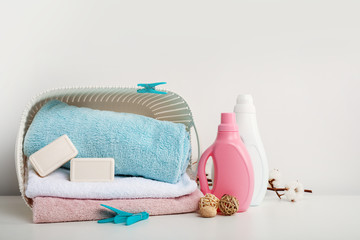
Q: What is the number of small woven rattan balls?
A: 2